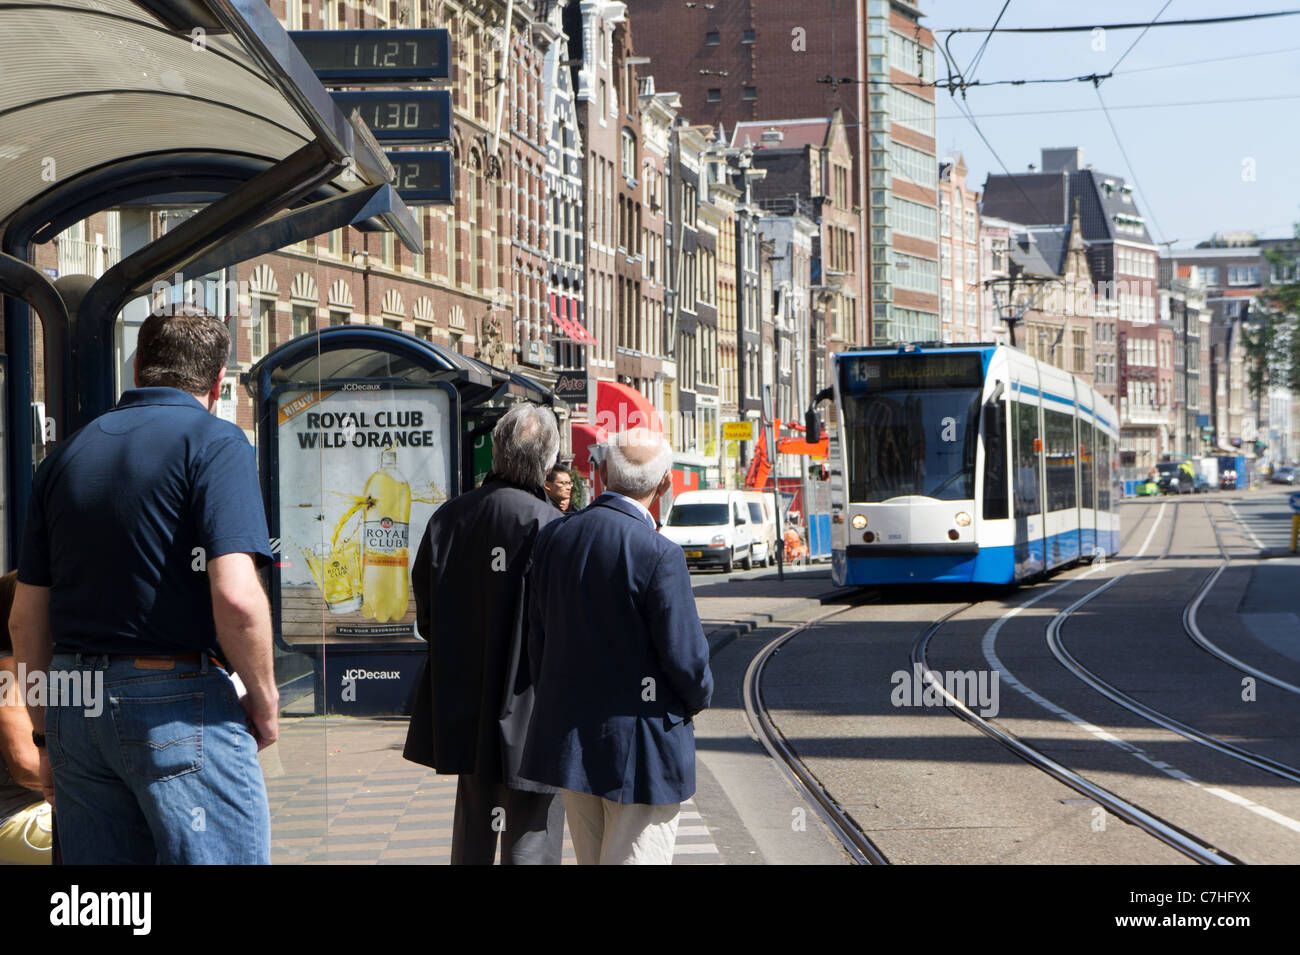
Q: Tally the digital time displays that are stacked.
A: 3